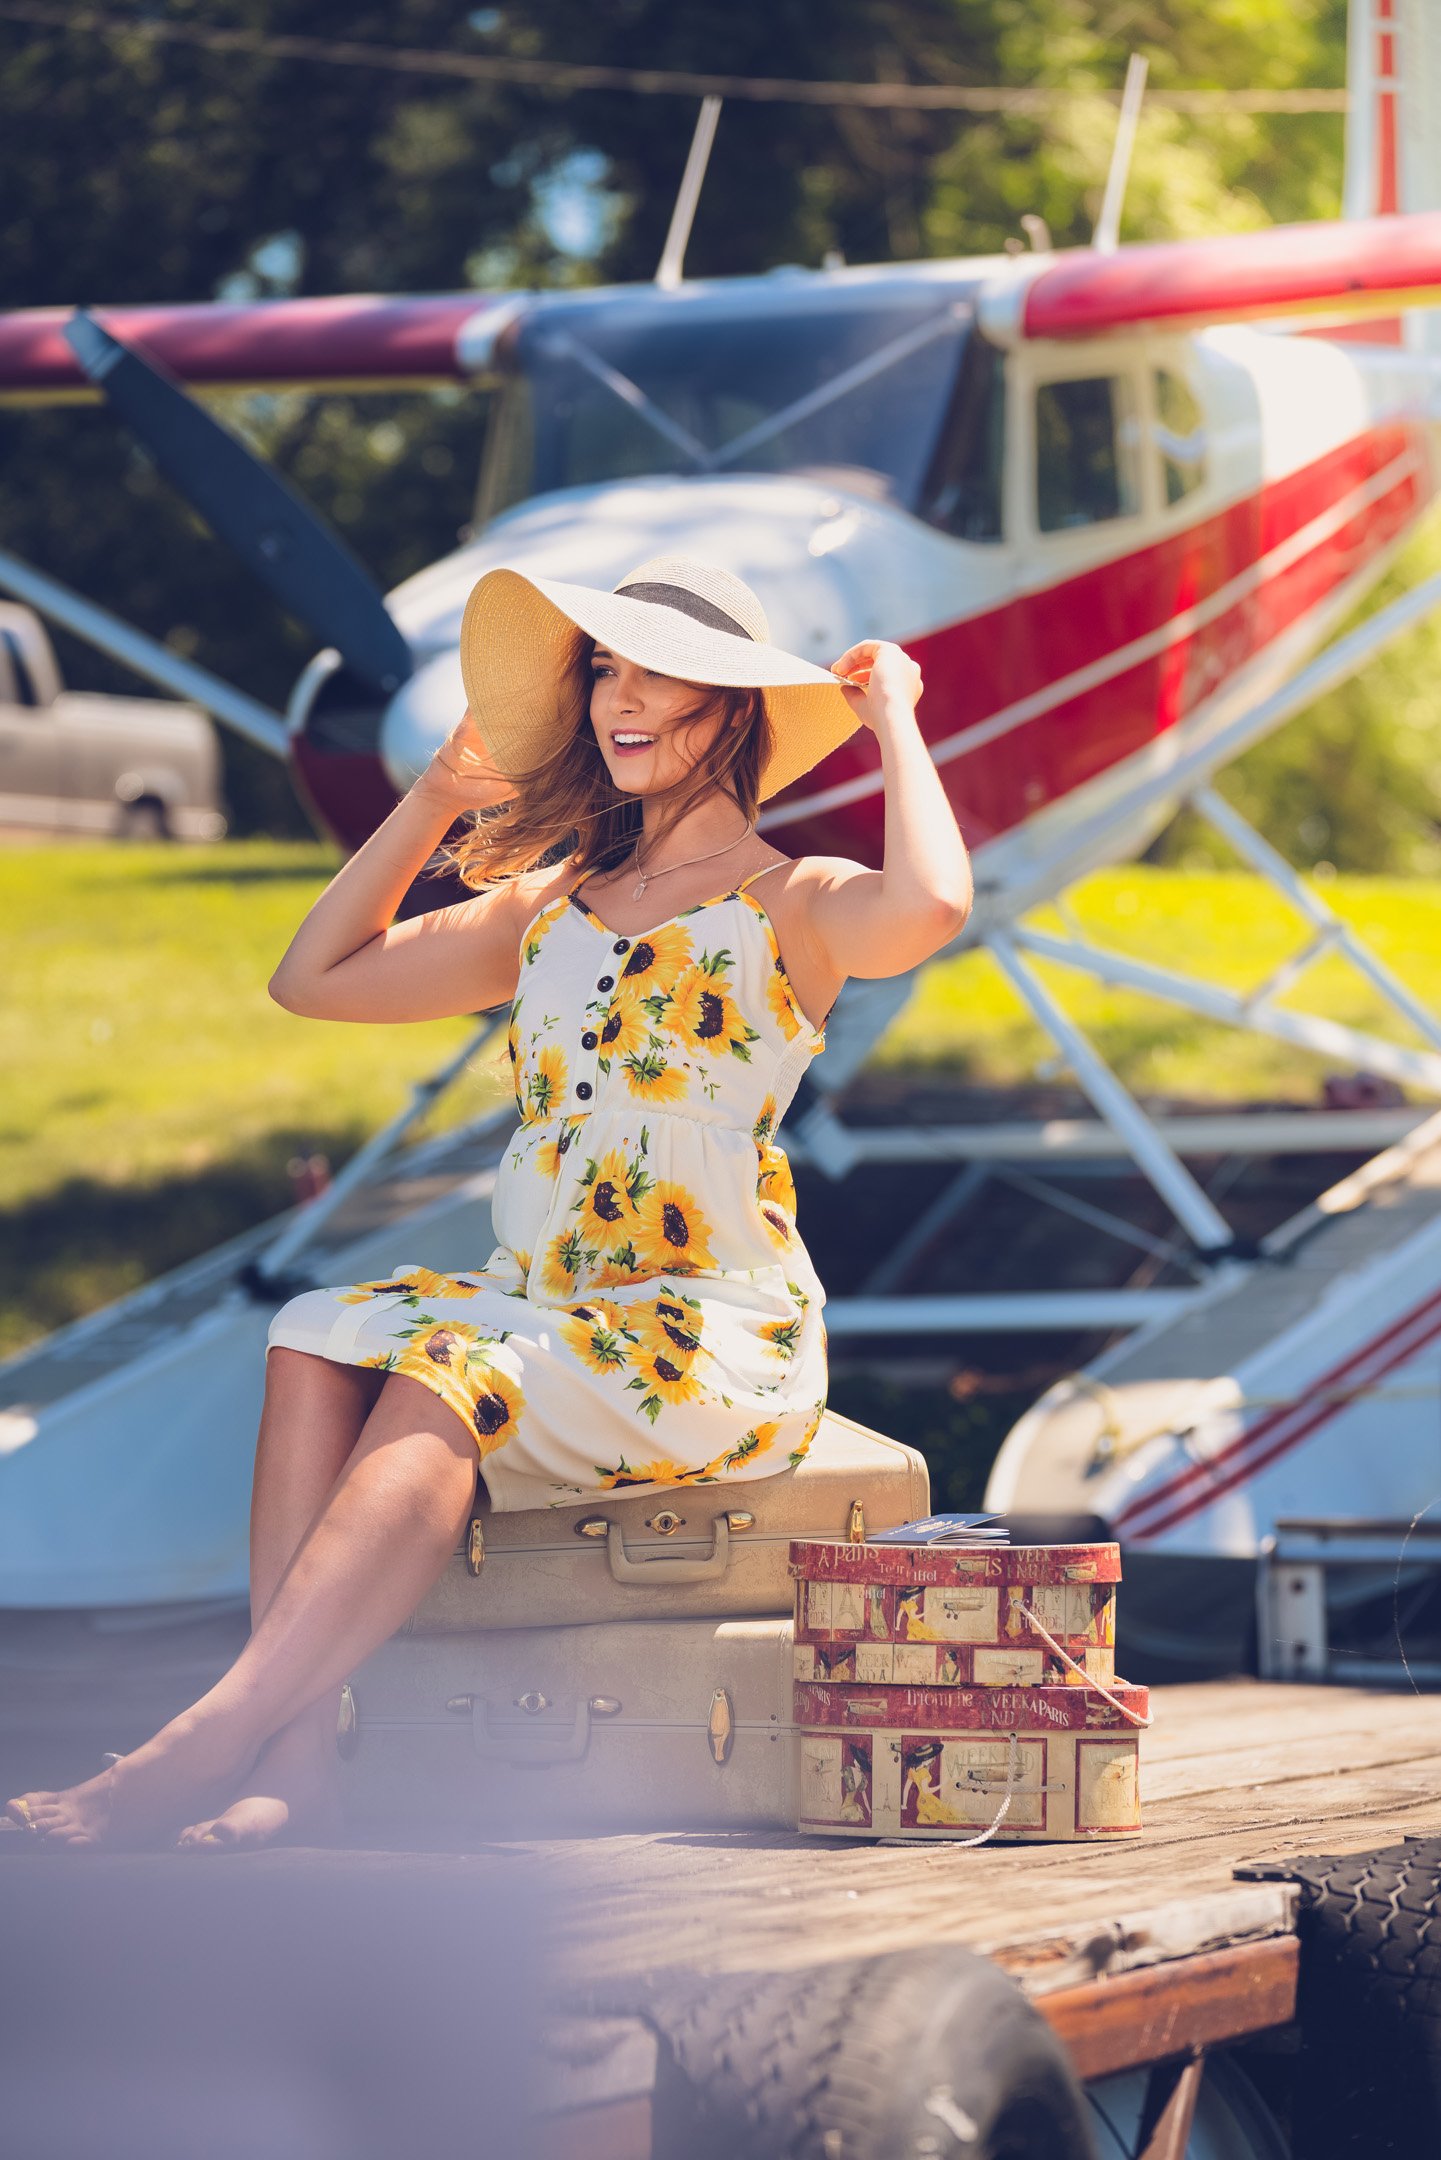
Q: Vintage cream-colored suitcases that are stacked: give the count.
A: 2